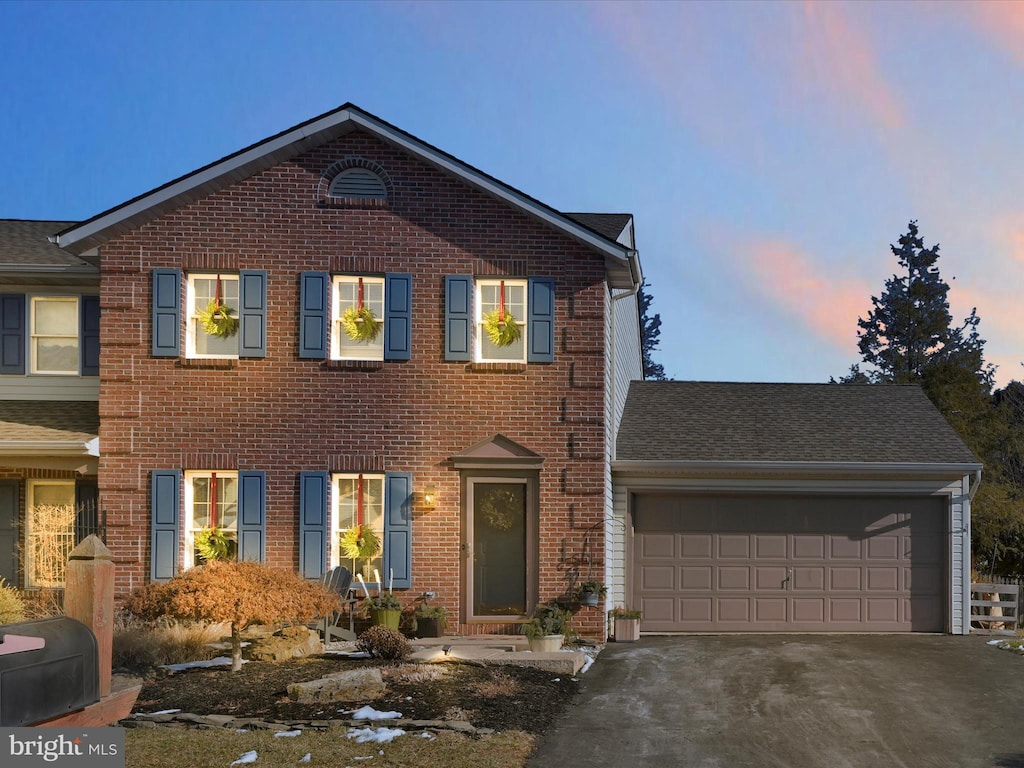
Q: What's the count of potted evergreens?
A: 5